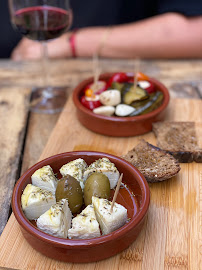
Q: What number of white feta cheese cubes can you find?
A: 7